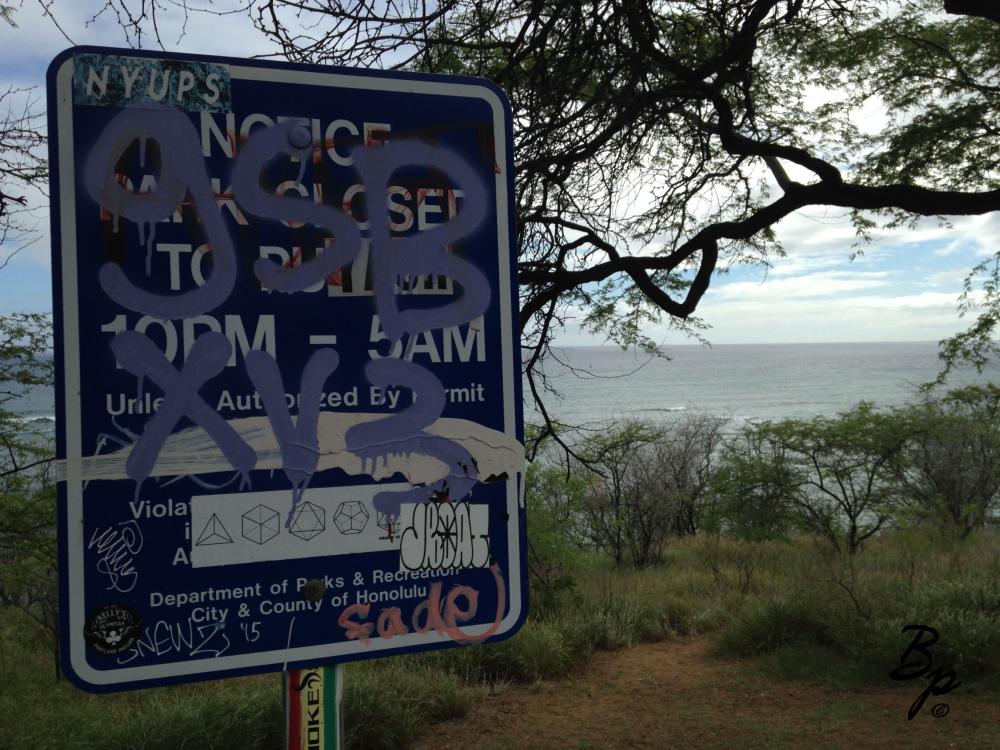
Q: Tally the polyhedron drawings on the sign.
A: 5